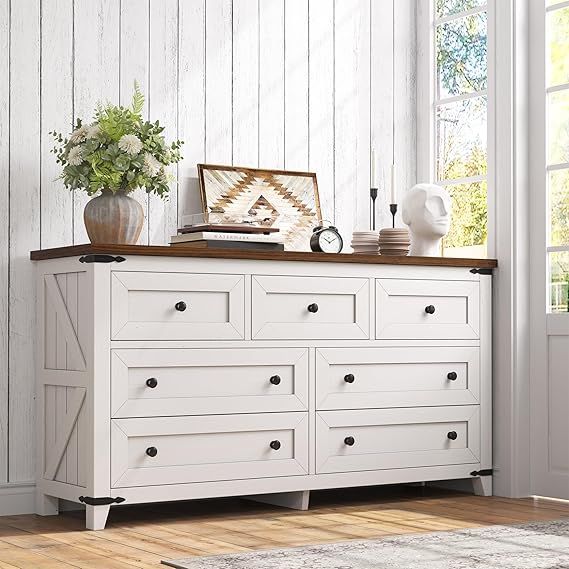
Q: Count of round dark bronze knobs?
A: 11